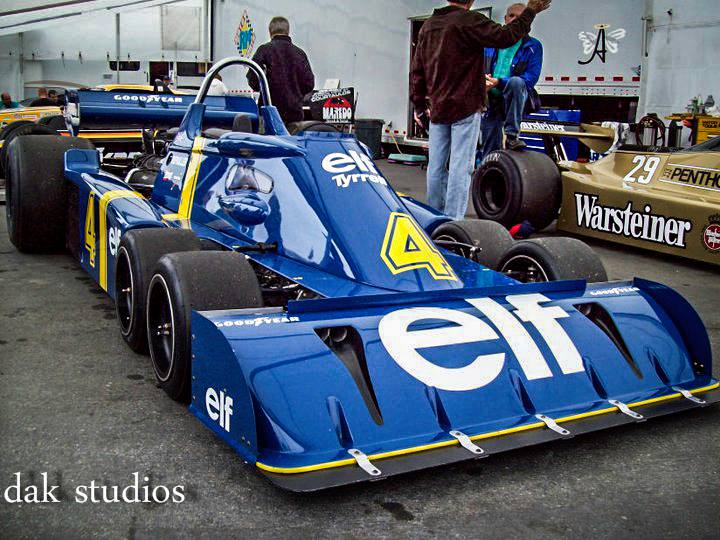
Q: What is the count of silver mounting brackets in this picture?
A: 5